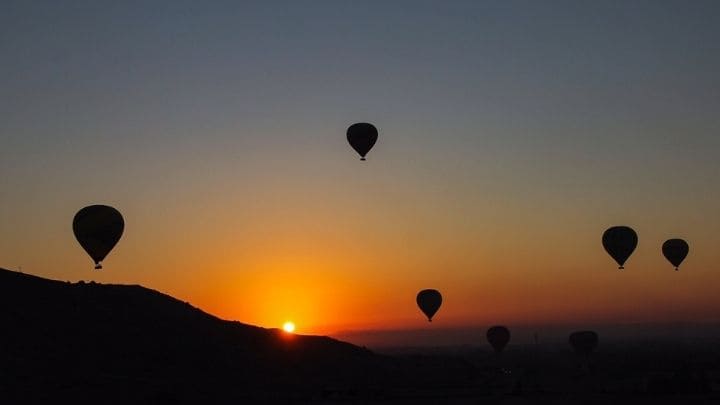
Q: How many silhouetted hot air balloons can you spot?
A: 7